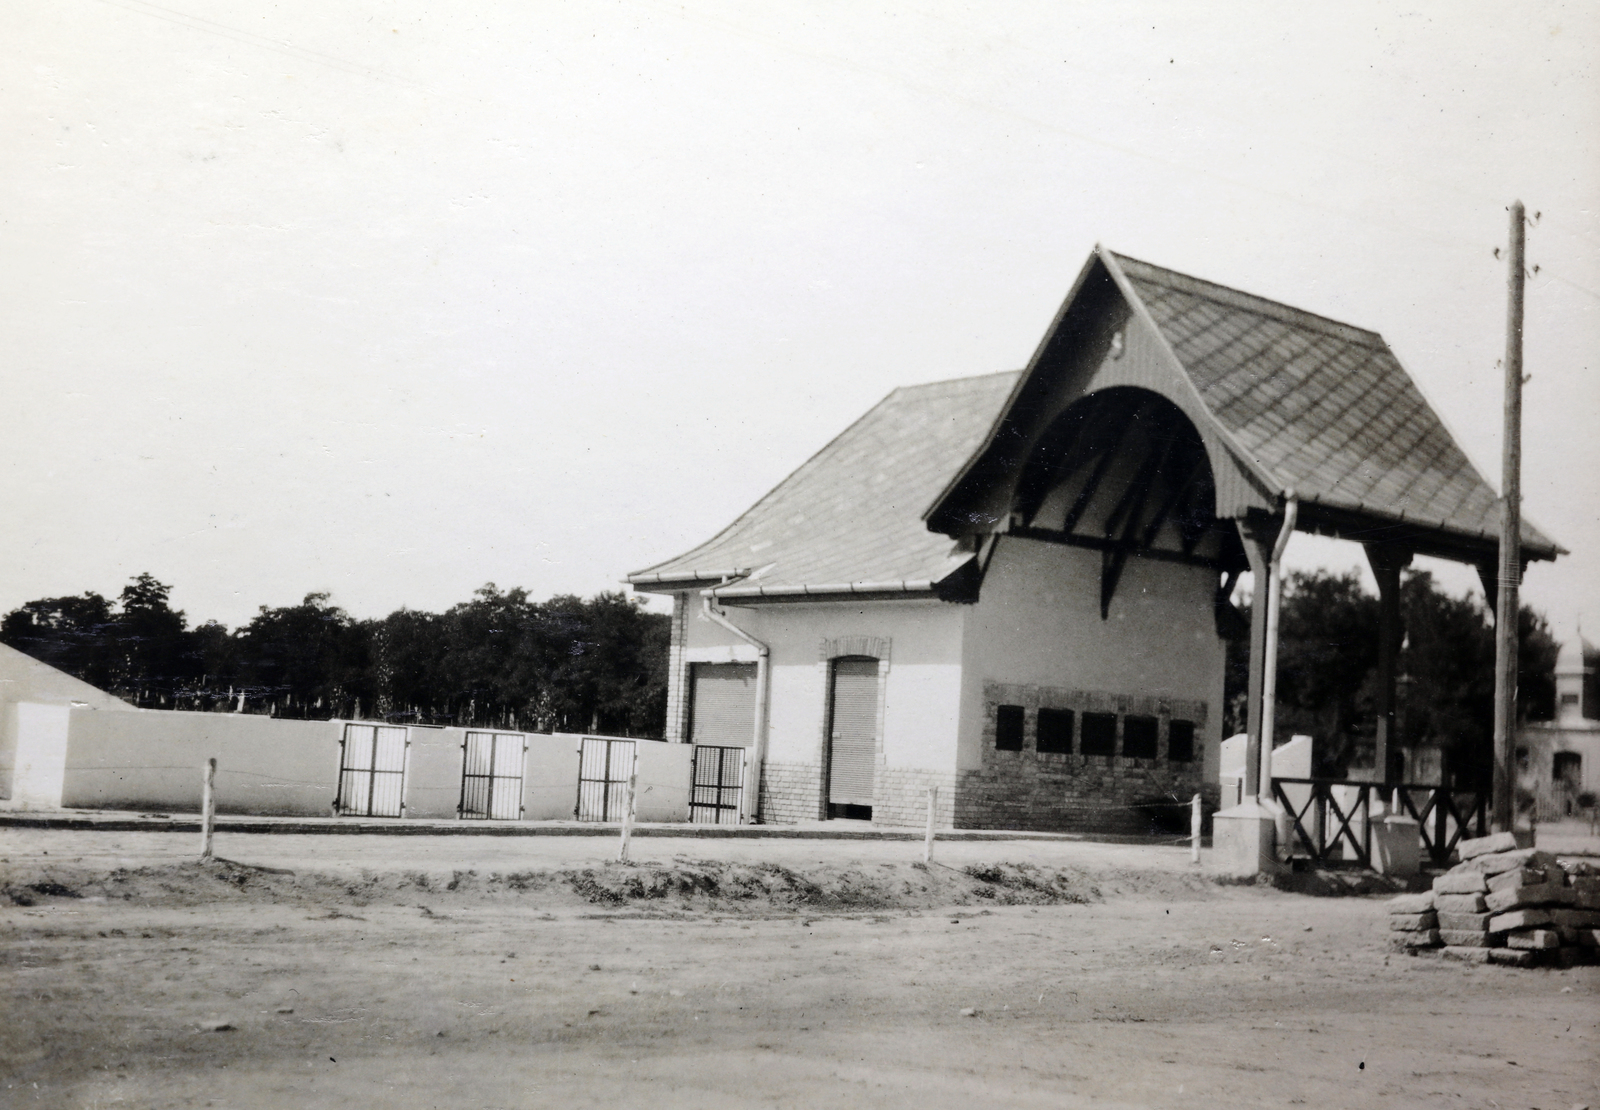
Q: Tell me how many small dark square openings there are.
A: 5